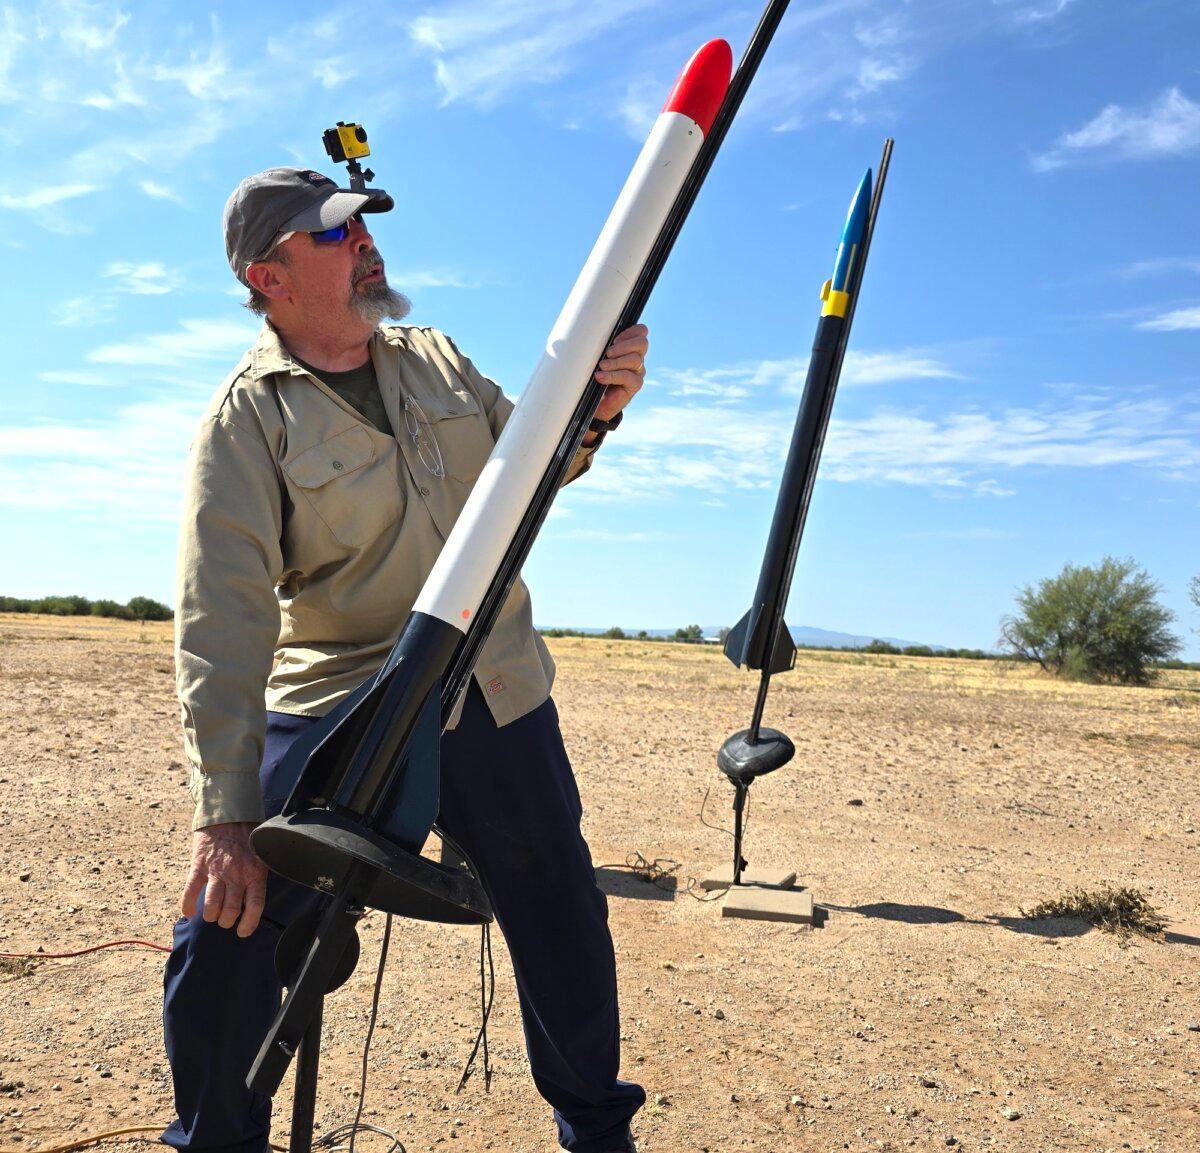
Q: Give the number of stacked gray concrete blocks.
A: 2